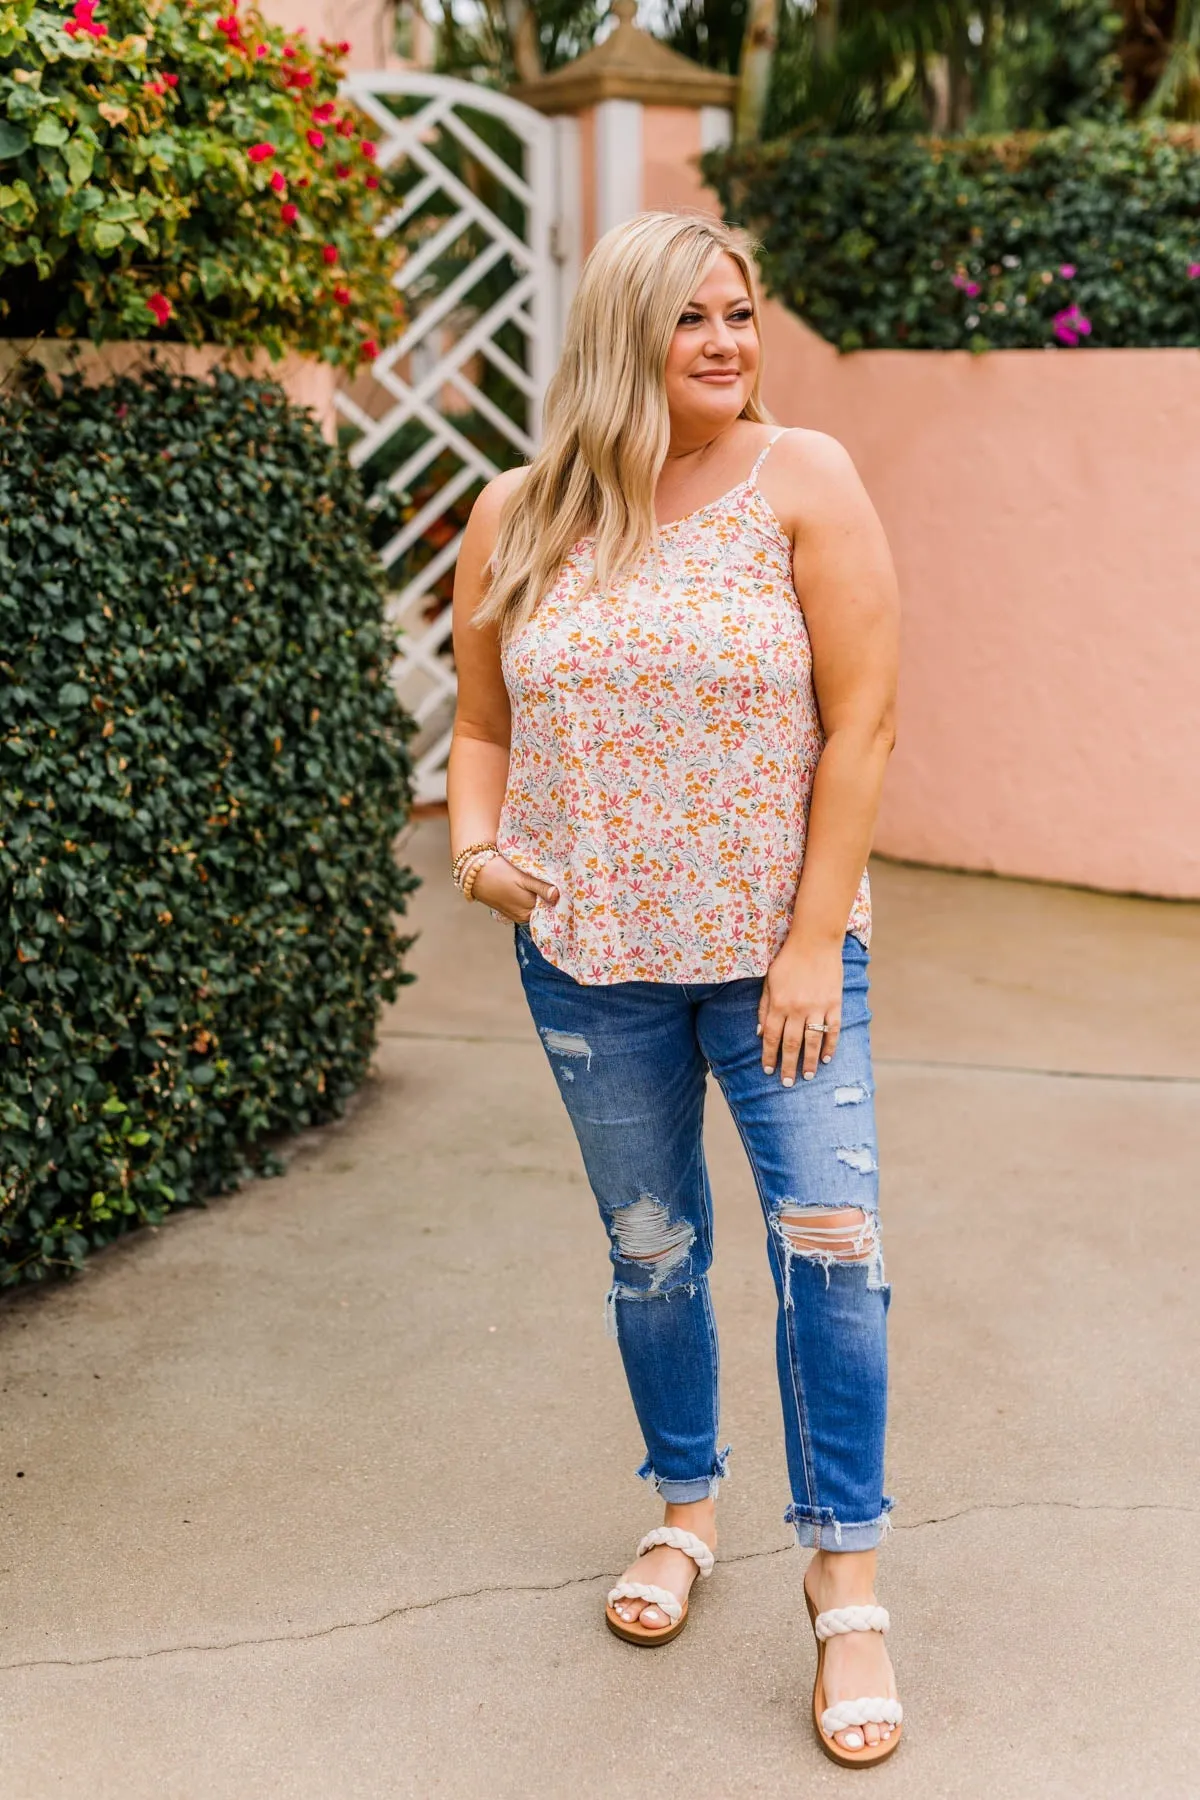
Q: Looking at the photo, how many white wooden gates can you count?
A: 1